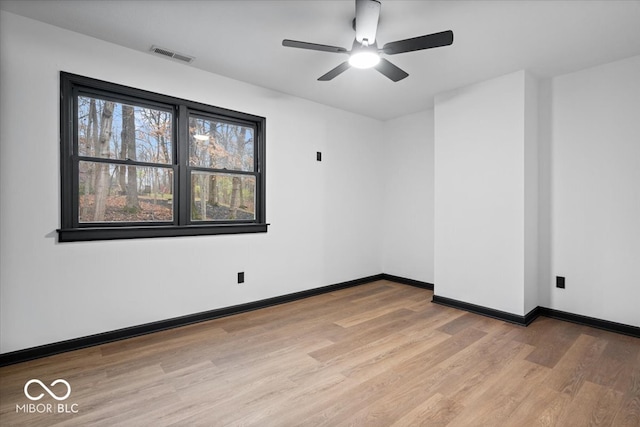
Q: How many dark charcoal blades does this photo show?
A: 4